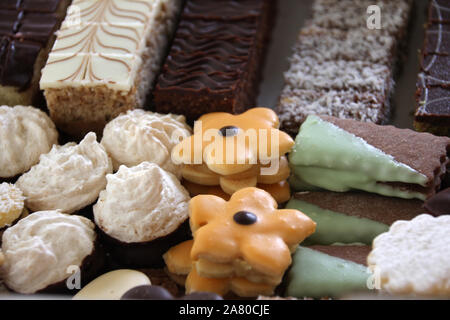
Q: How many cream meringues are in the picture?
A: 5